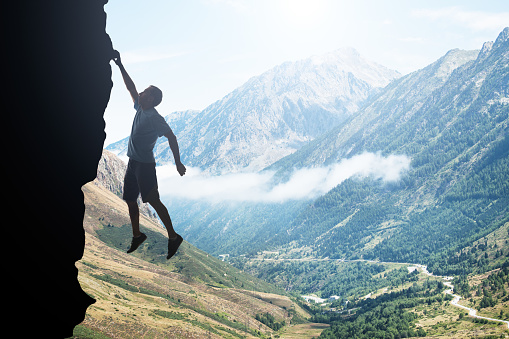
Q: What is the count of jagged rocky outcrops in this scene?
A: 1